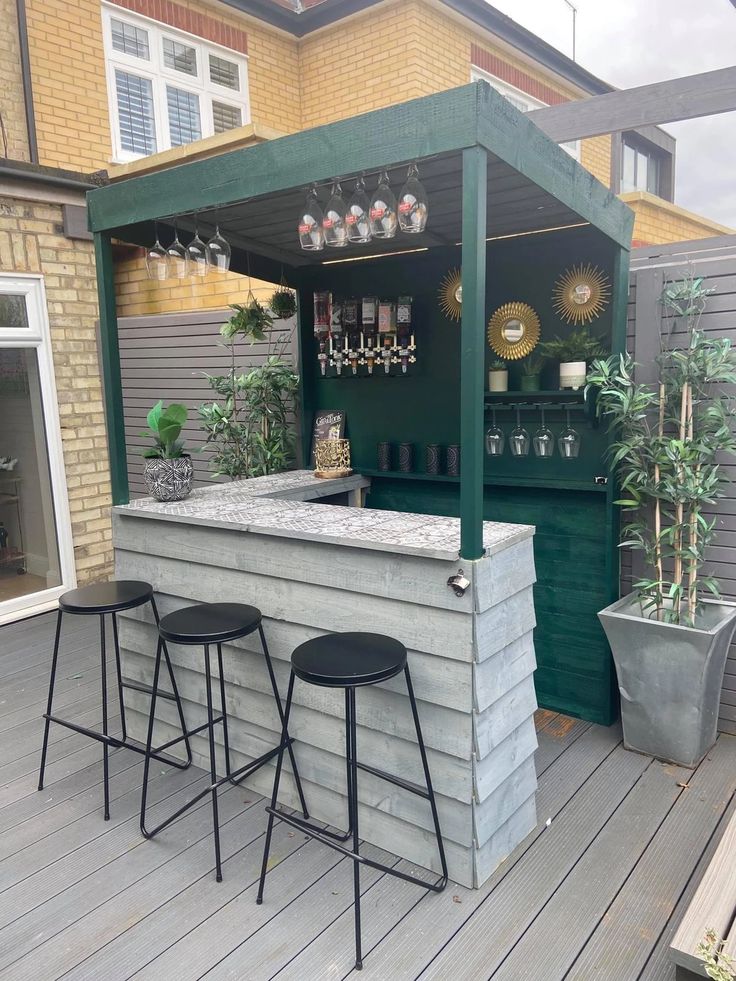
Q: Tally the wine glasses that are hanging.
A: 13